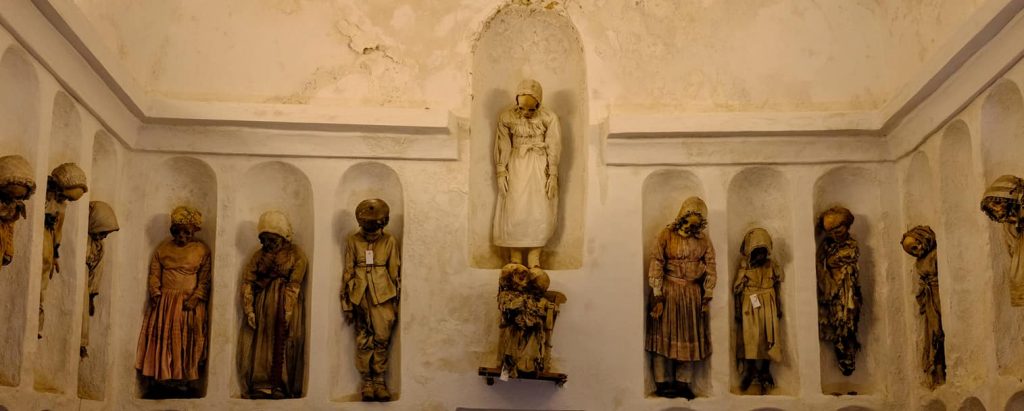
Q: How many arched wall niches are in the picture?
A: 13